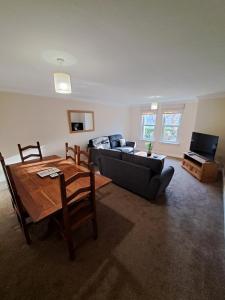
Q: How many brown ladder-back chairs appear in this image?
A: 5